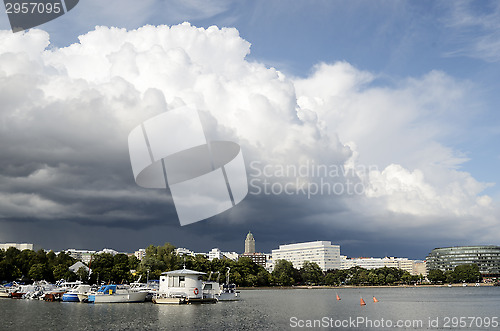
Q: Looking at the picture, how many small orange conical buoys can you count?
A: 3